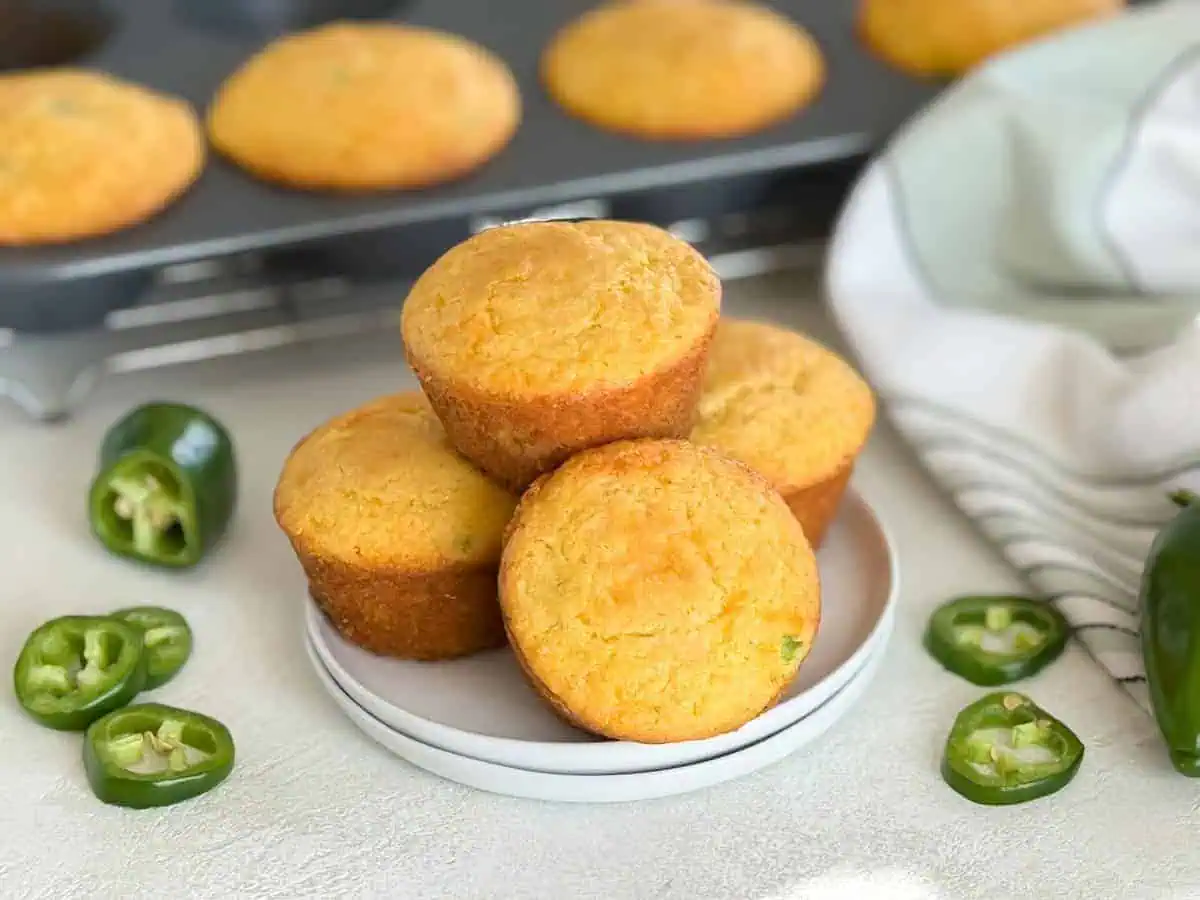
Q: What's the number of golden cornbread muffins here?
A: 8